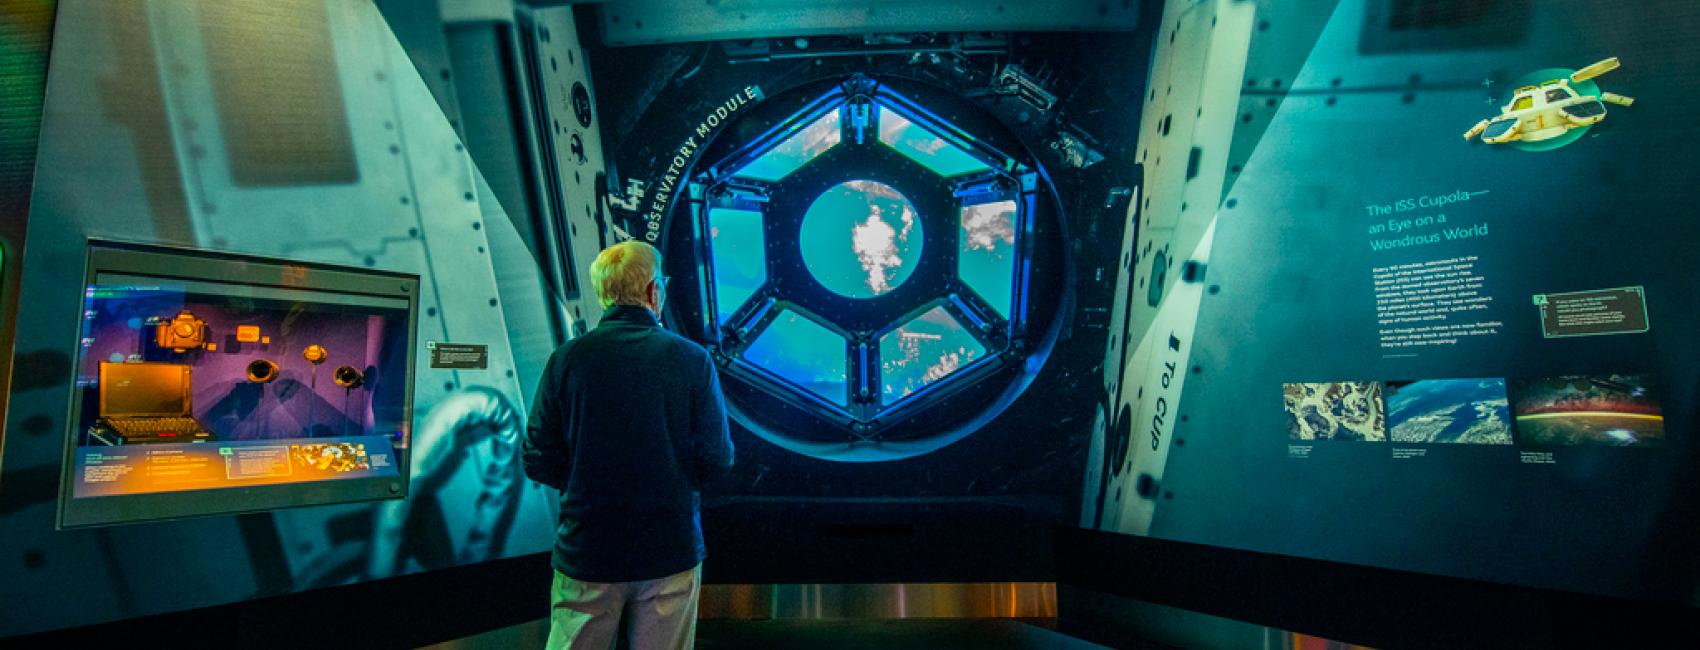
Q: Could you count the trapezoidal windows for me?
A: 6